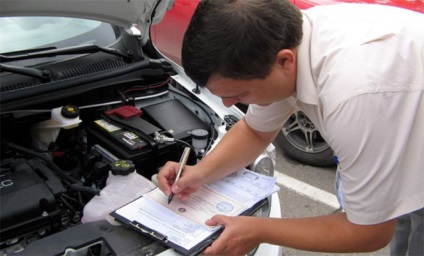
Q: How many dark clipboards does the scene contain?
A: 1